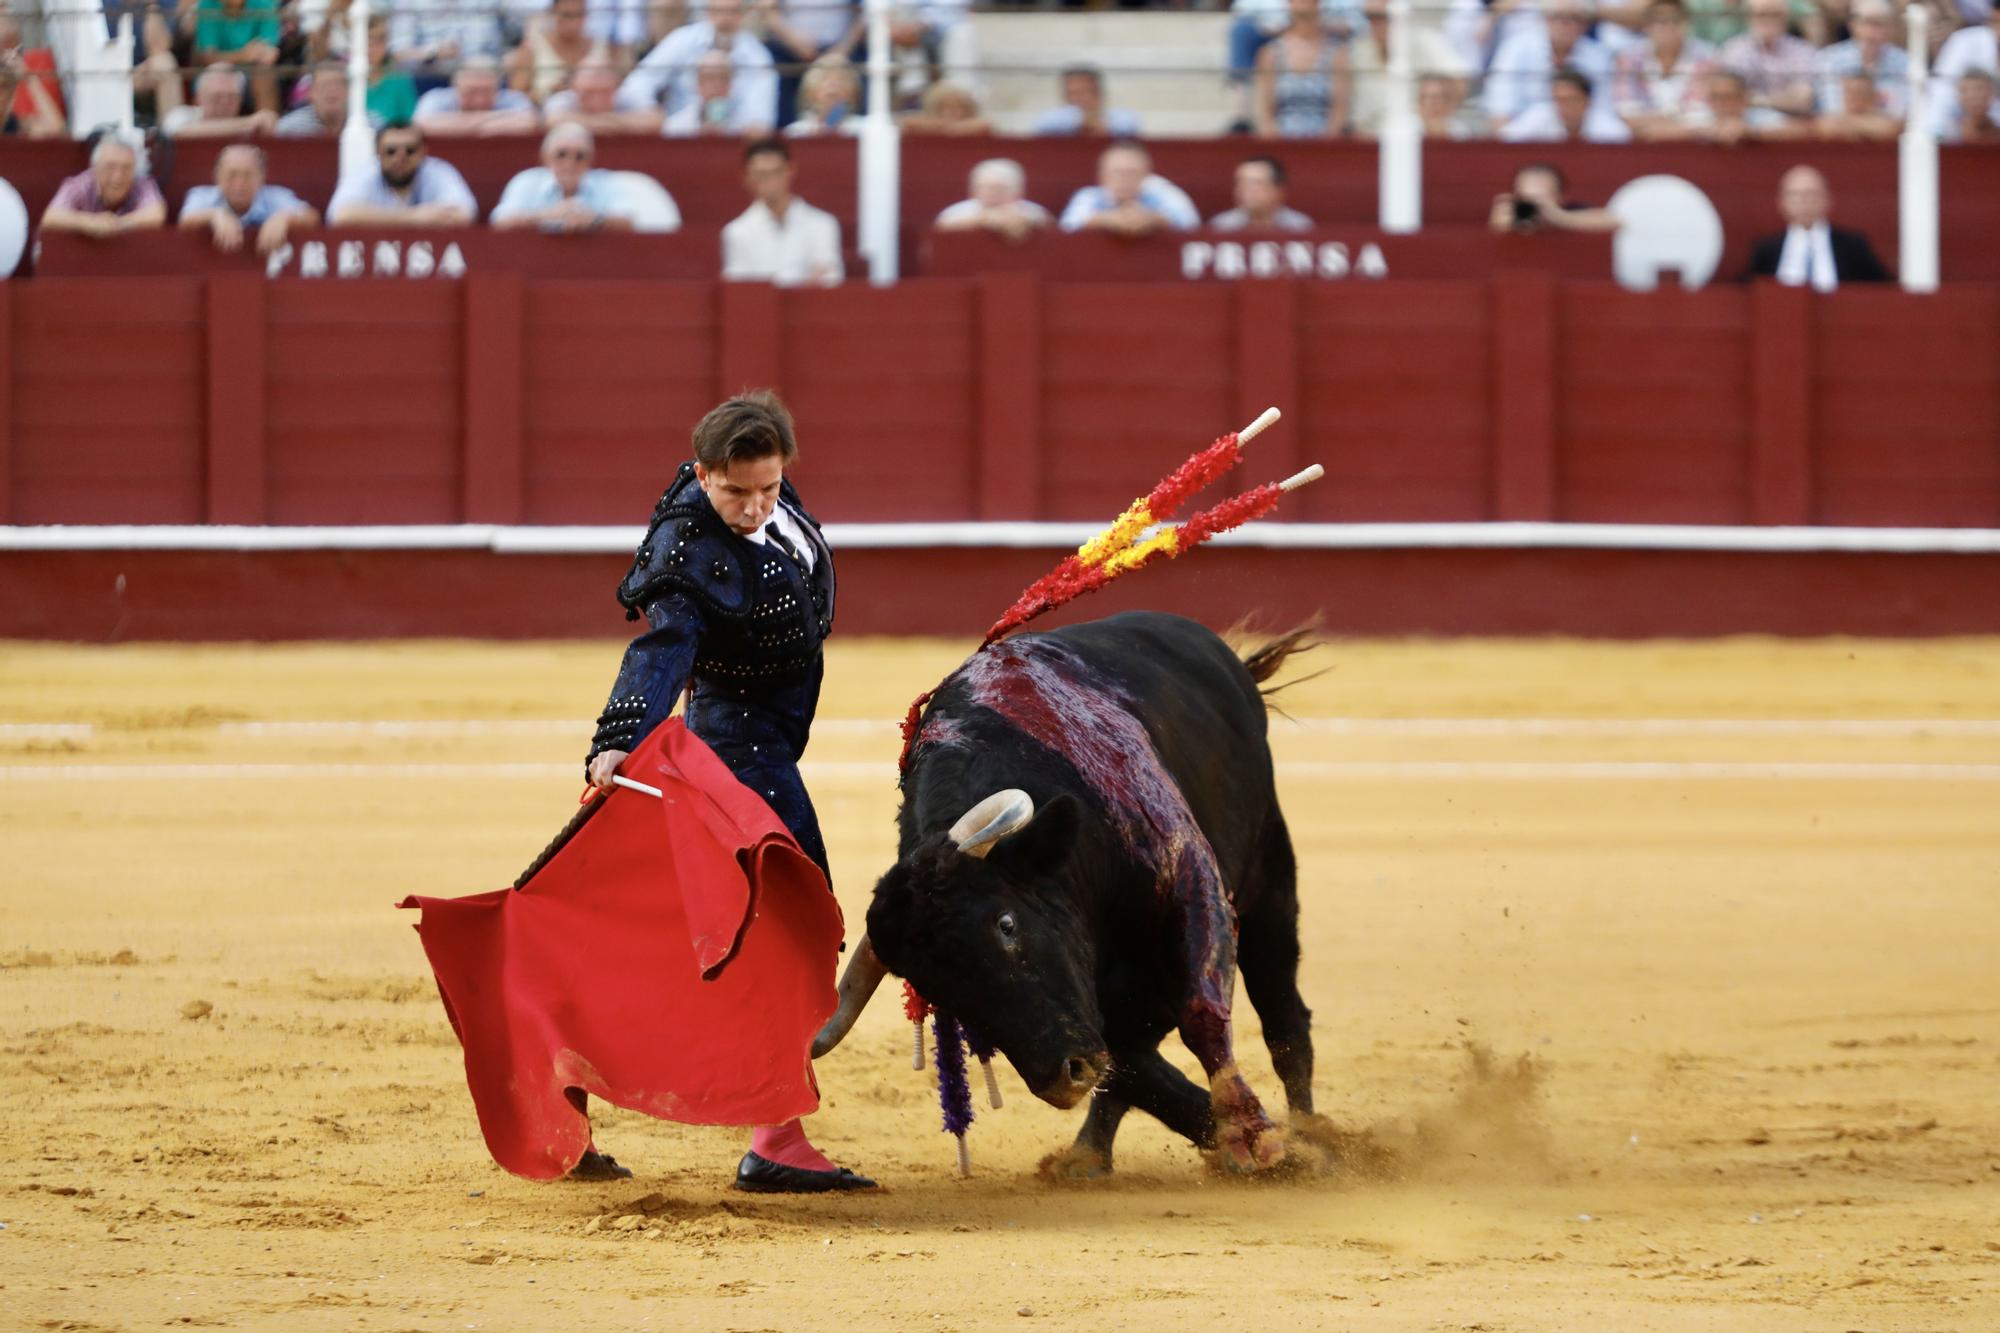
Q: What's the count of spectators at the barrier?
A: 10